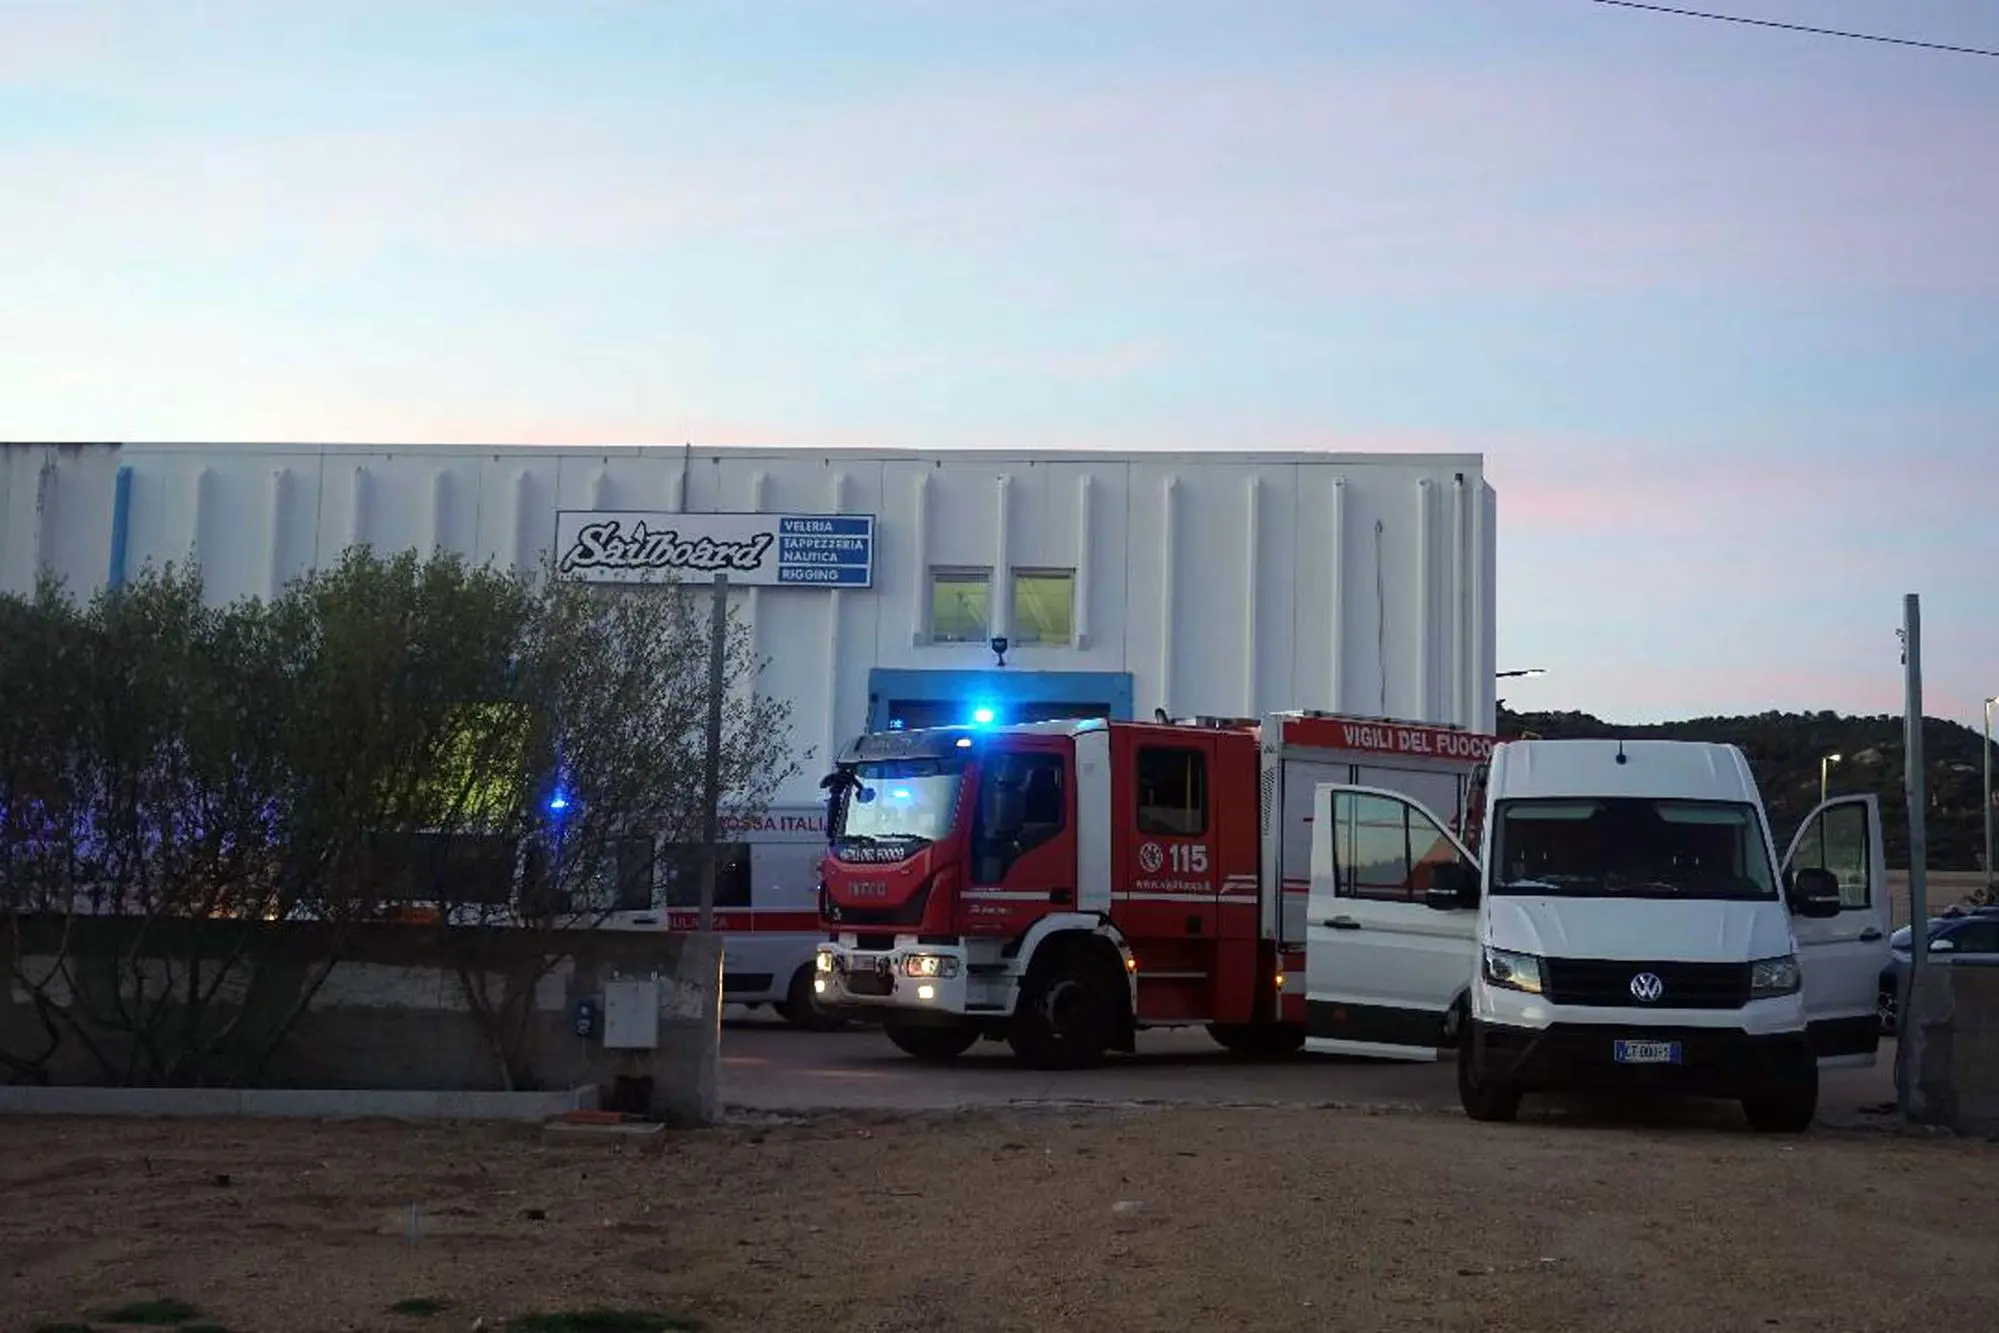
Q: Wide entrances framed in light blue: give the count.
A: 1